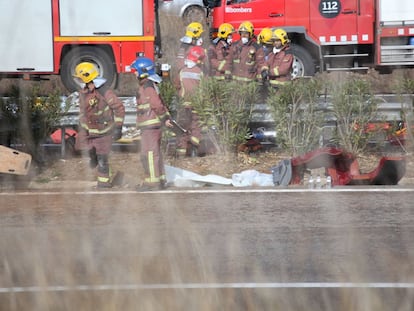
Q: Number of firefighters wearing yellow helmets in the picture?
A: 6